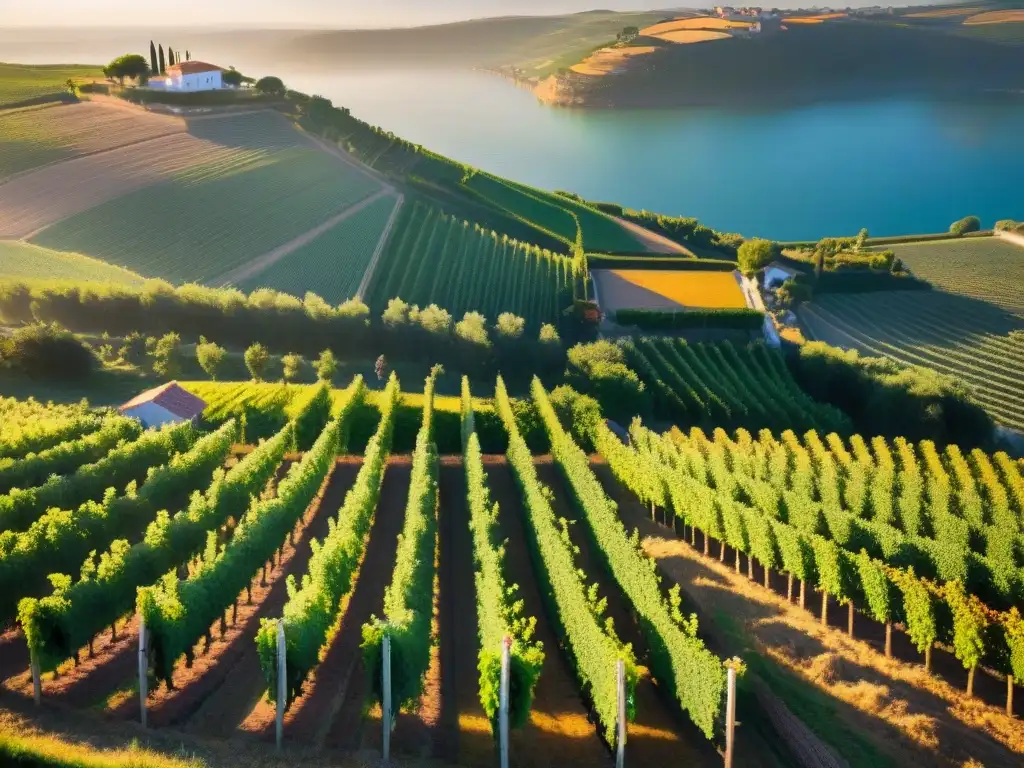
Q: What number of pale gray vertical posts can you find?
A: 7